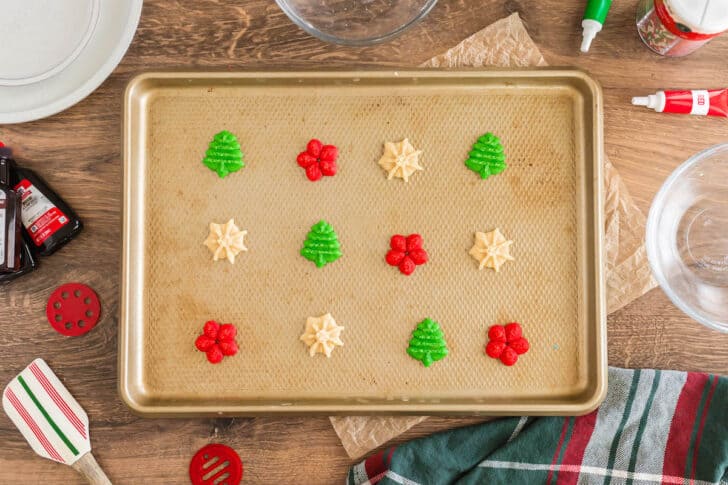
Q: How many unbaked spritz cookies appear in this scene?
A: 12